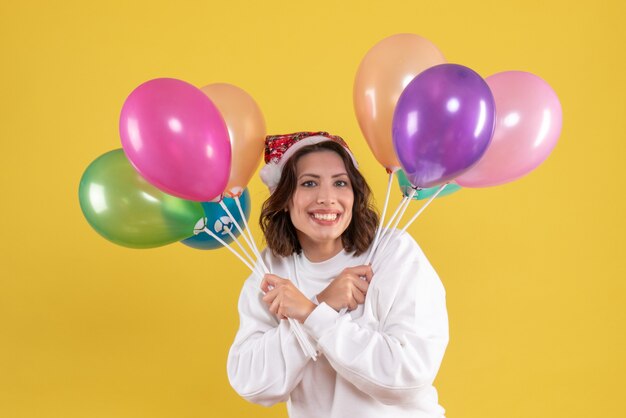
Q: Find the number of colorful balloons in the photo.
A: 8